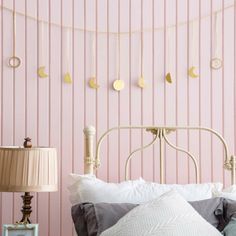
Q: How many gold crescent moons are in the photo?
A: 3